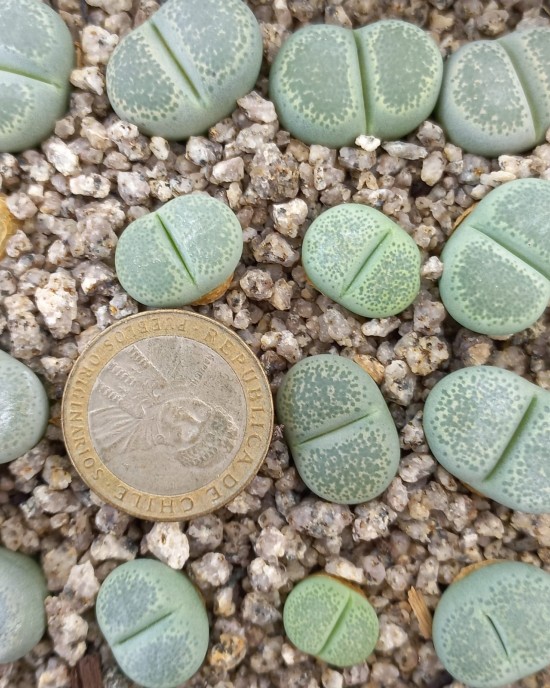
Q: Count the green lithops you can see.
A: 14